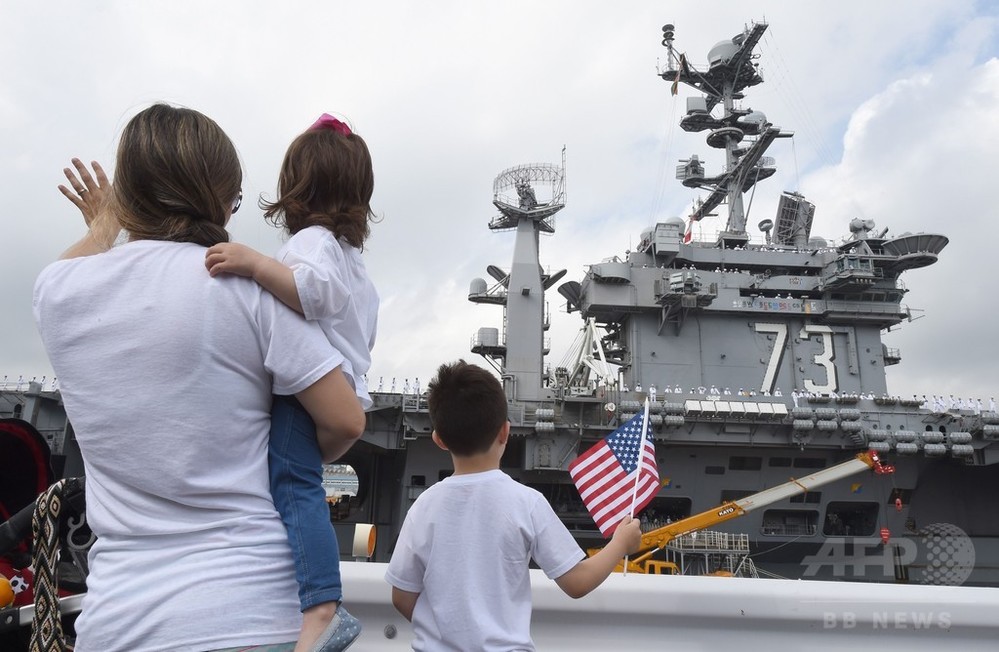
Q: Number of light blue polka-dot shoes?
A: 1